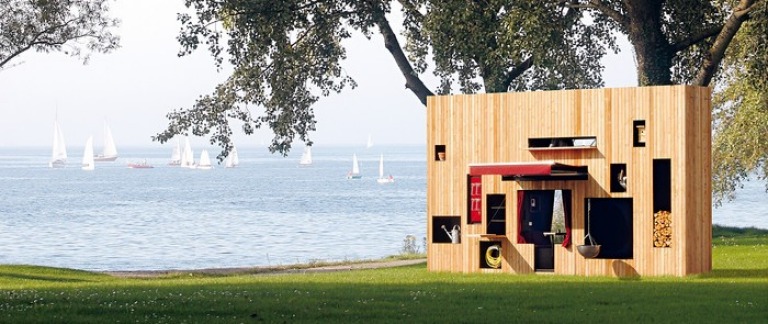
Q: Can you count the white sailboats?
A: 11